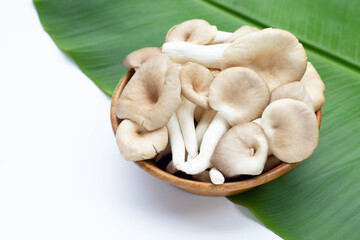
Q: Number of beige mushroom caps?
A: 12